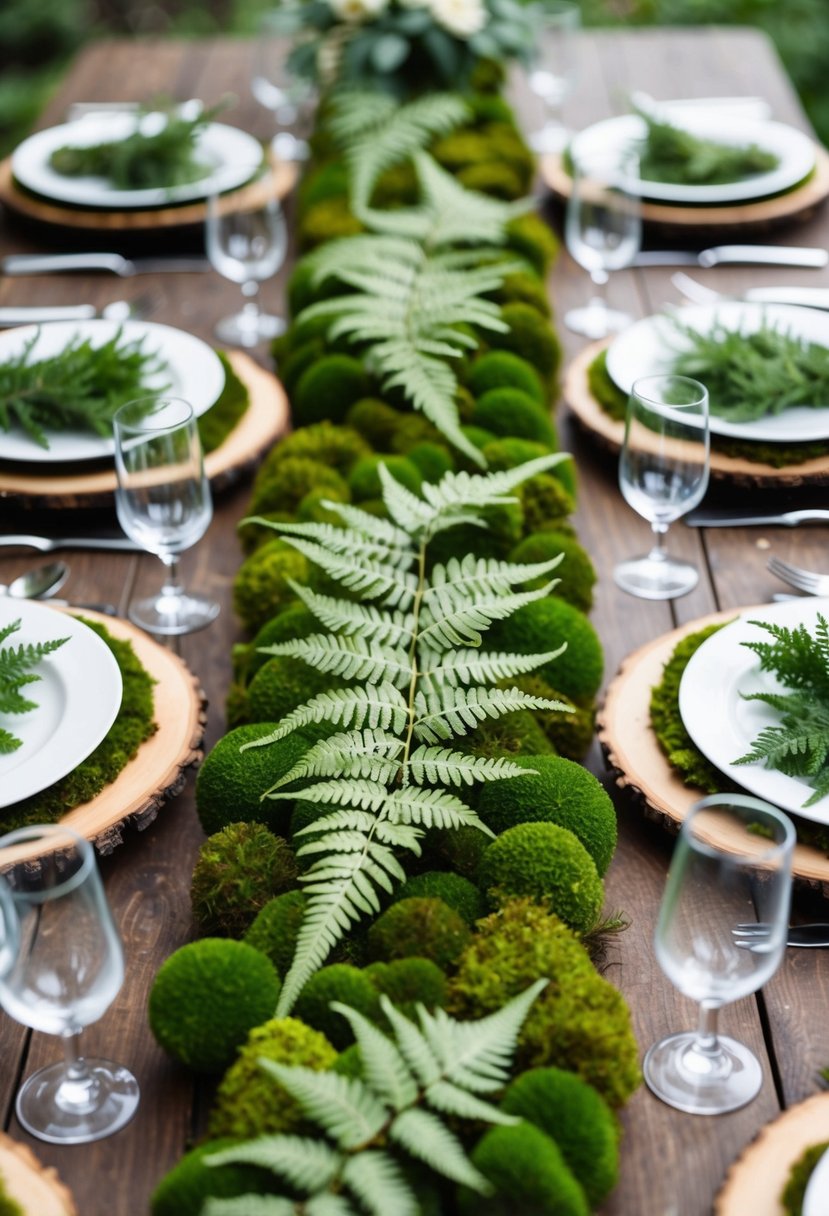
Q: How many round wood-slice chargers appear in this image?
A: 8